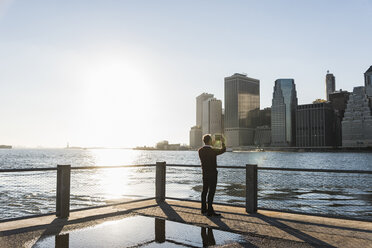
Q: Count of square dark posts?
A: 3